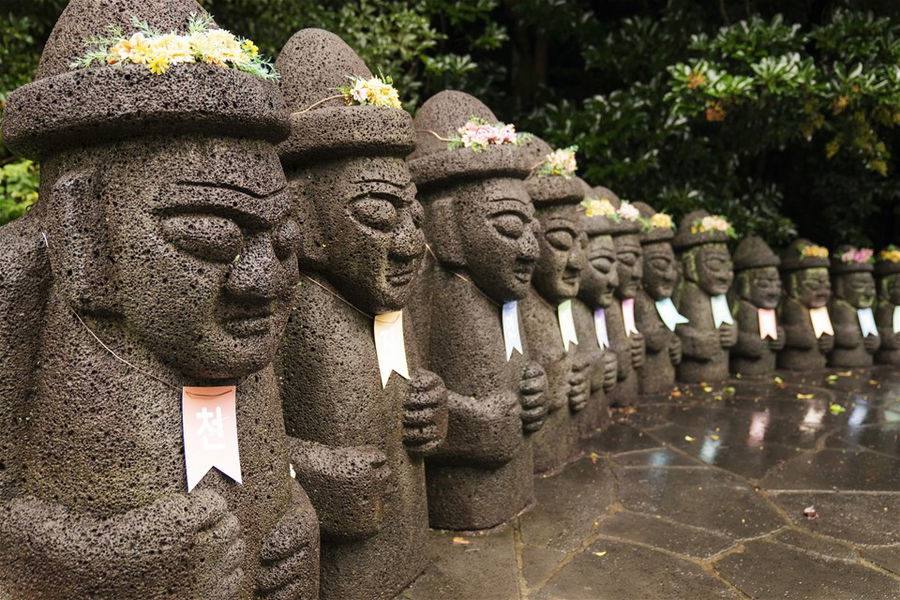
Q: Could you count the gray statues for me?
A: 12